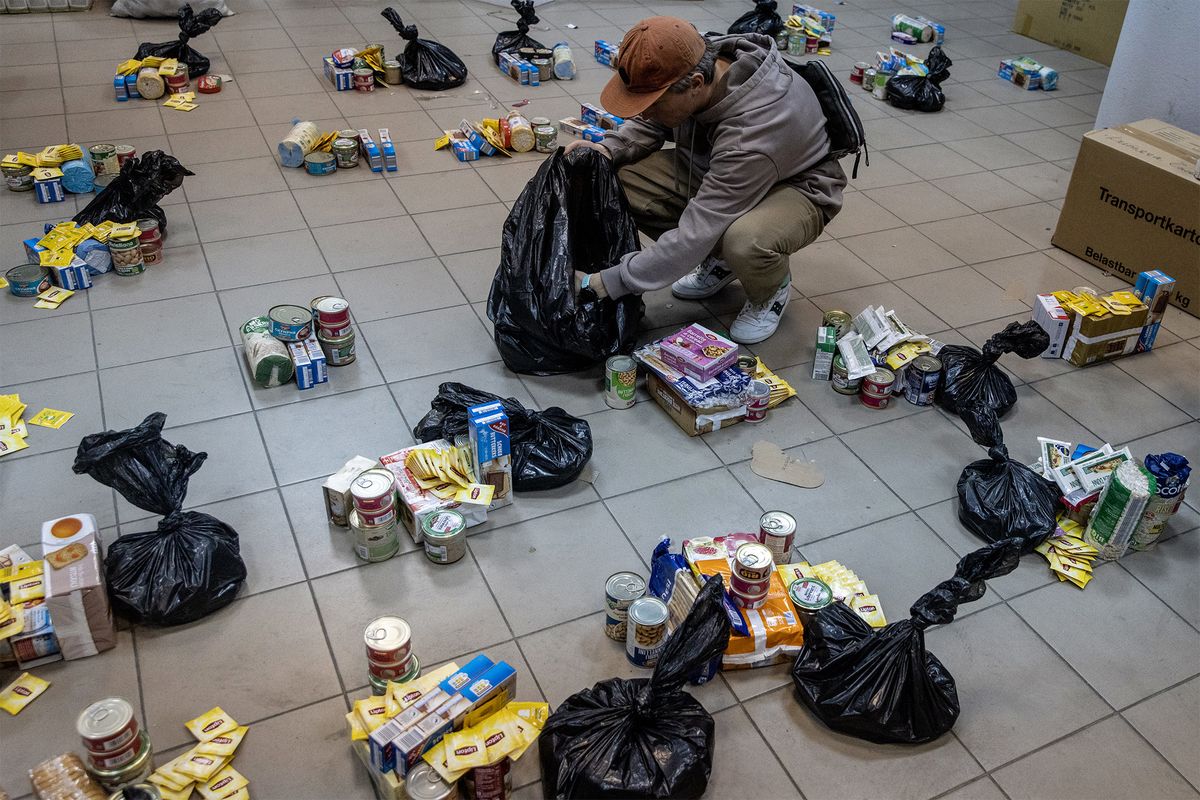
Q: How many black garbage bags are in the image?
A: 13